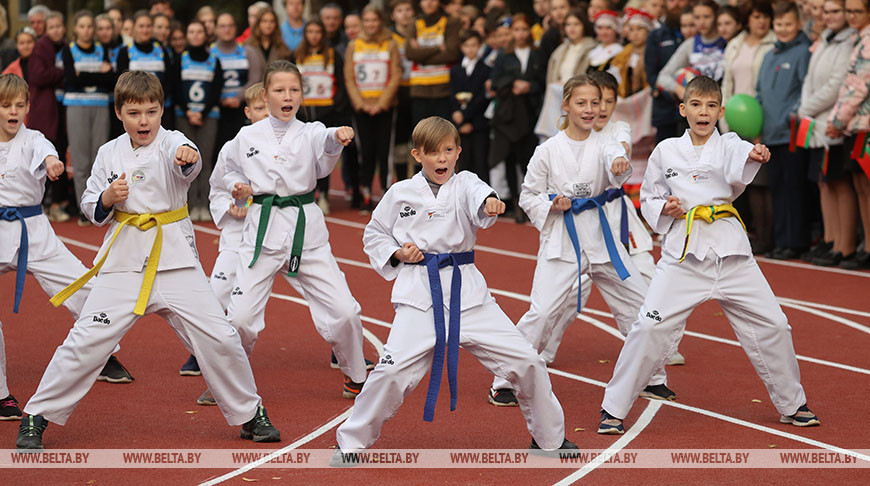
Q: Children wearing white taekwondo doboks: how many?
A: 8